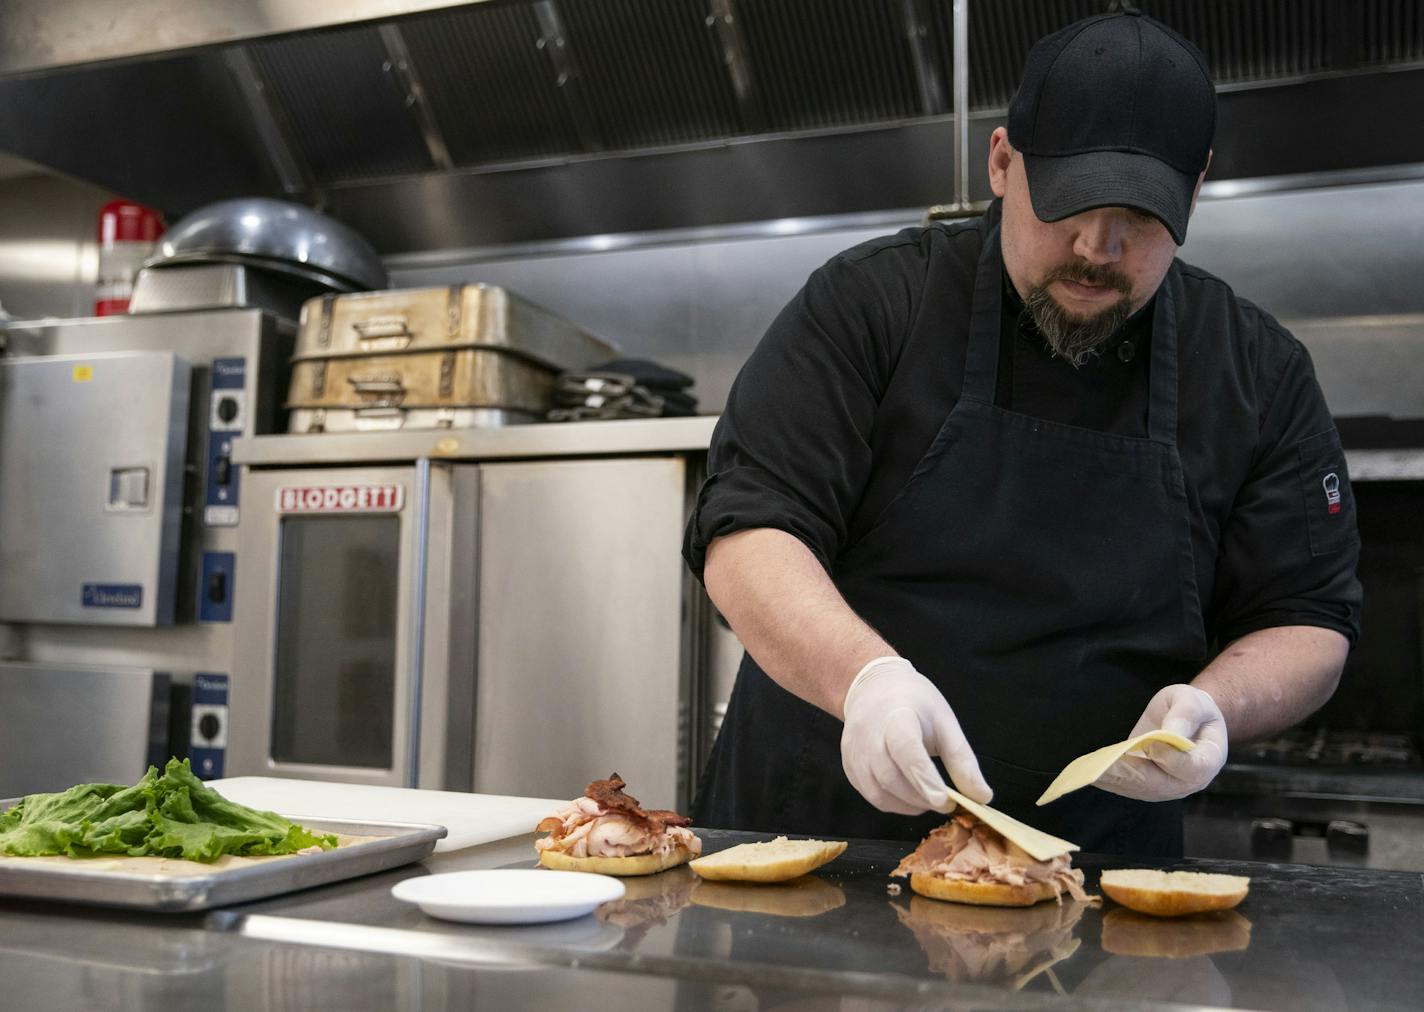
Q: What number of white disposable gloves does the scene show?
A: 2